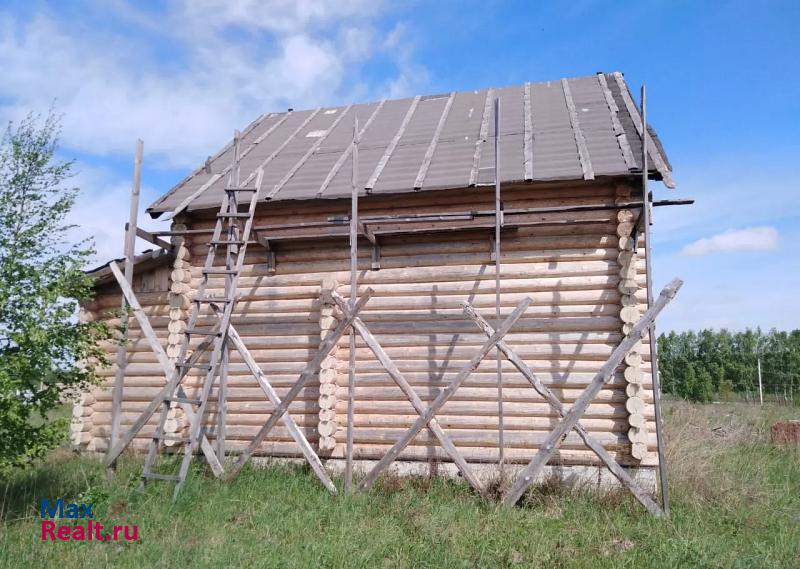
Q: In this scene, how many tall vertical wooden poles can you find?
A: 5